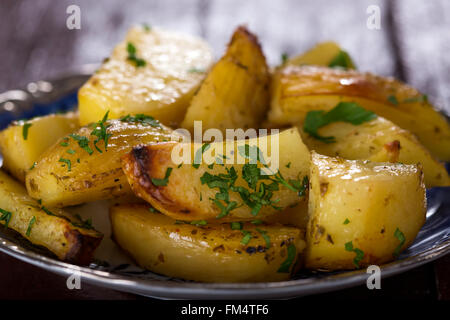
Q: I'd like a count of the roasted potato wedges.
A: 11